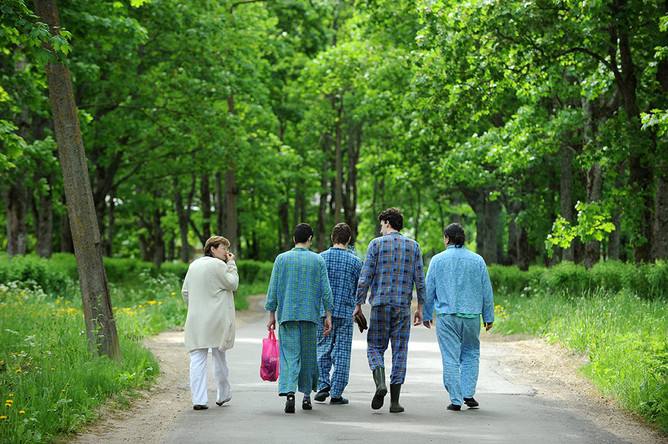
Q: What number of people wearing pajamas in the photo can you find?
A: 4